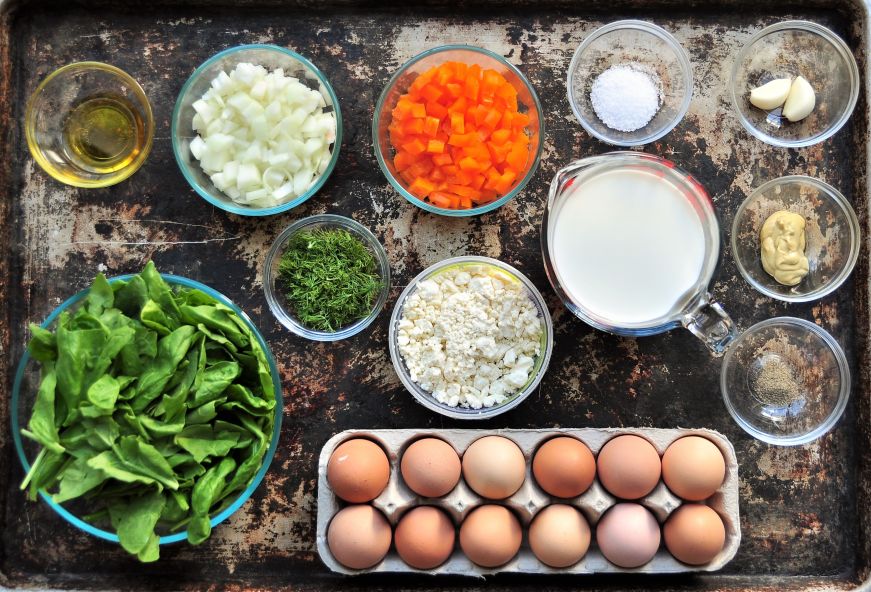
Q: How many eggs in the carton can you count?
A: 12